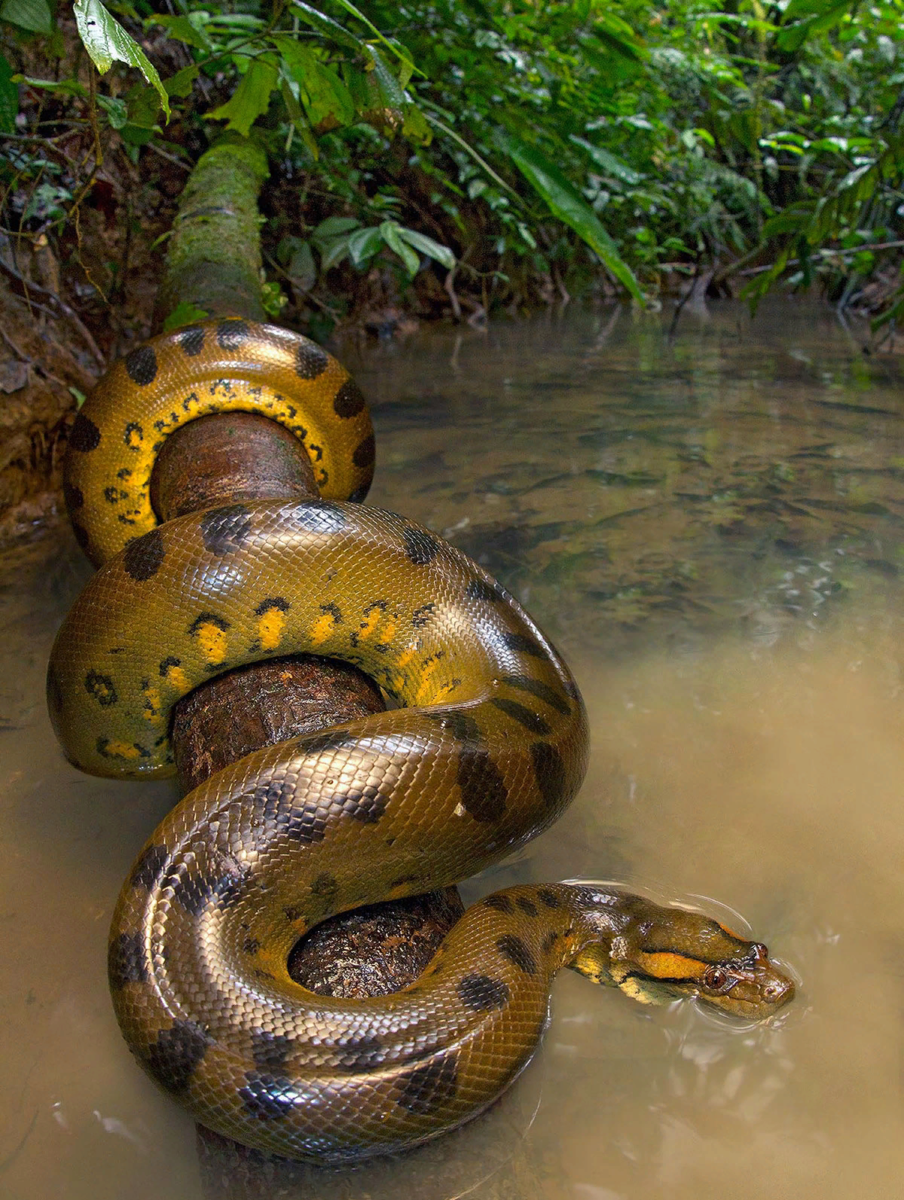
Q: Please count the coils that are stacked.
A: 3